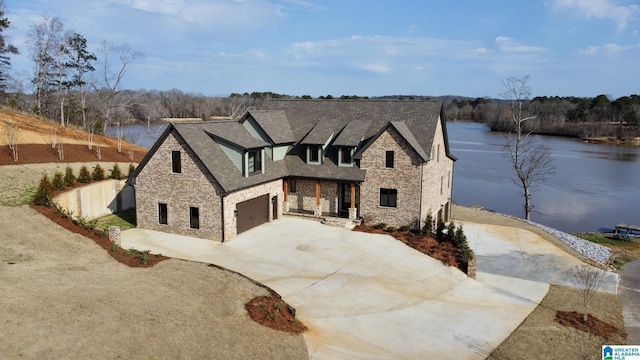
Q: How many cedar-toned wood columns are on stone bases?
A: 3